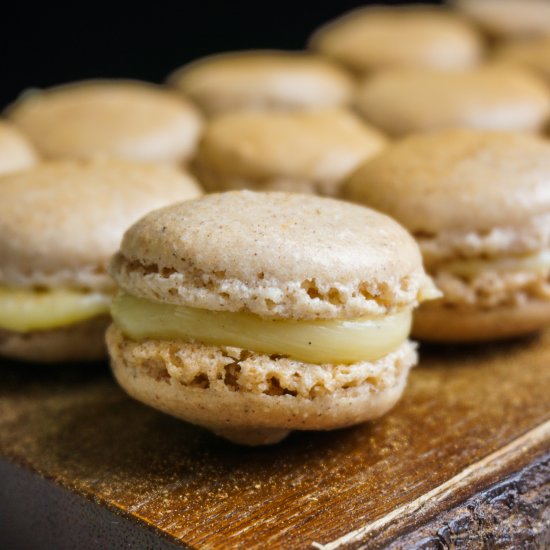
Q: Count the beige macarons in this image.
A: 11